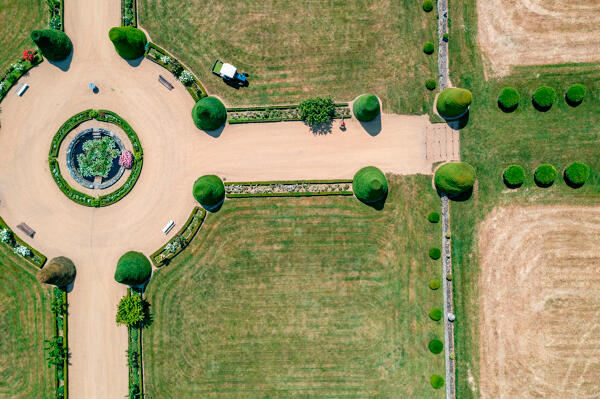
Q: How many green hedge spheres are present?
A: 15